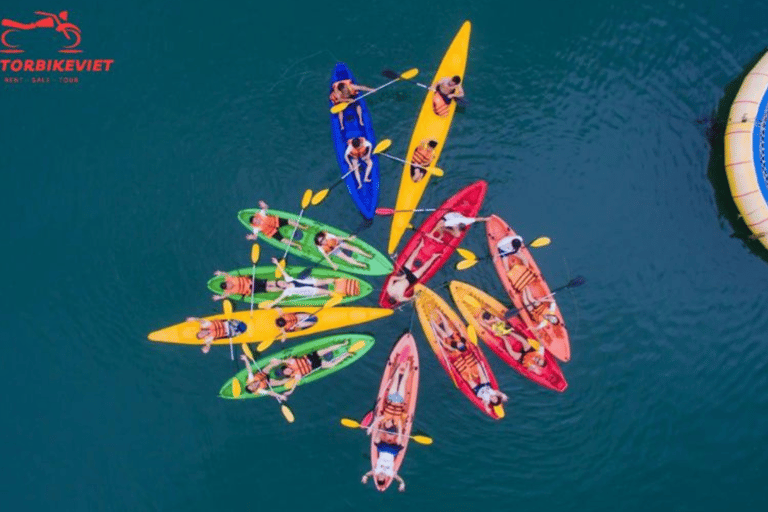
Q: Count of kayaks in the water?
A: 11